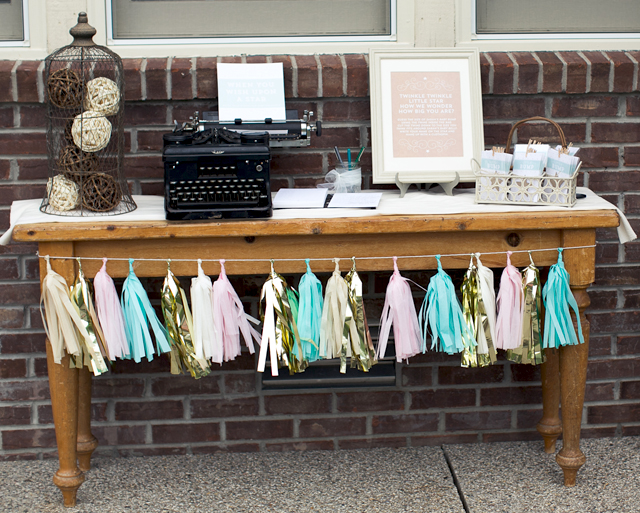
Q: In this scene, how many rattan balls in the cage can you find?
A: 7